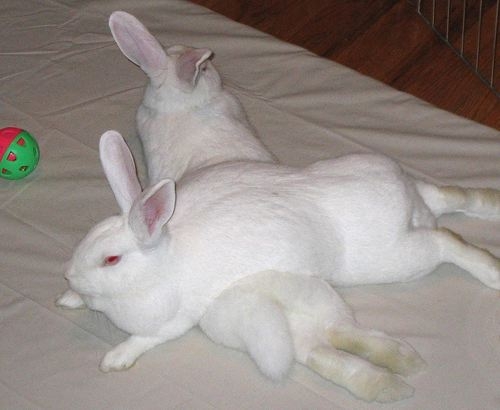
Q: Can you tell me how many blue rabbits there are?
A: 0